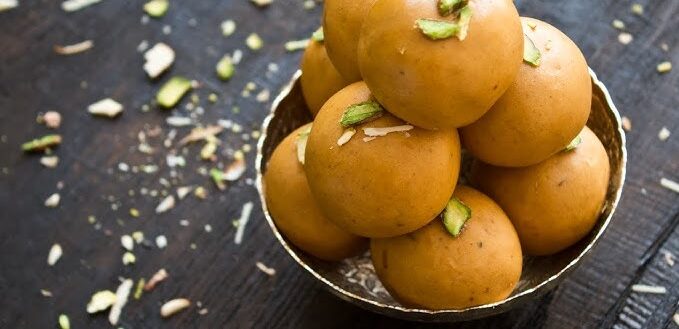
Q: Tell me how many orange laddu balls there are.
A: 8